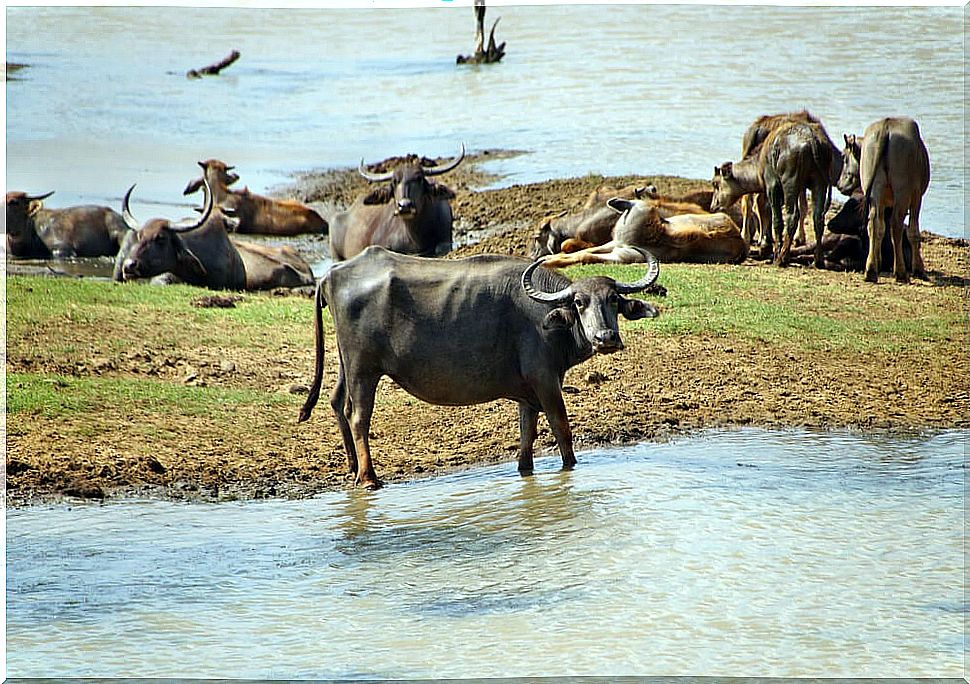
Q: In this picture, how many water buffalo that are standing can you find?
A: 4